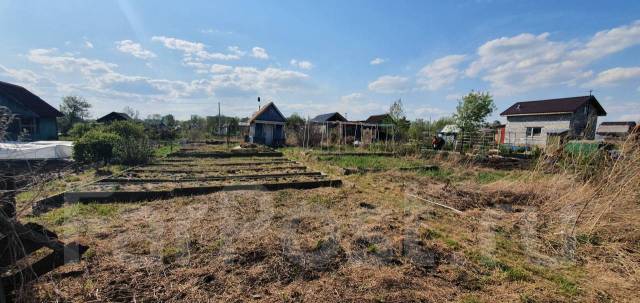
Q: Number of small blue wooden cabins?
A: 1